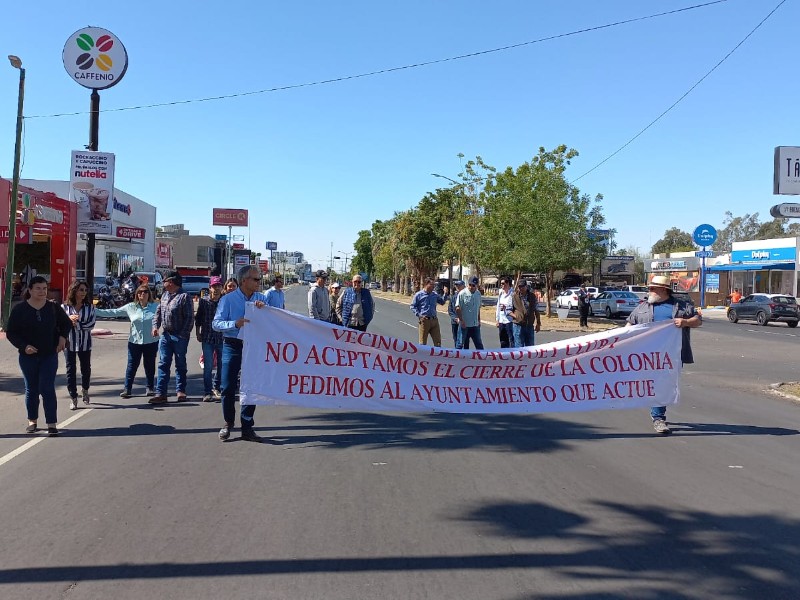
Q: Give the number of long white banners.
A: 1